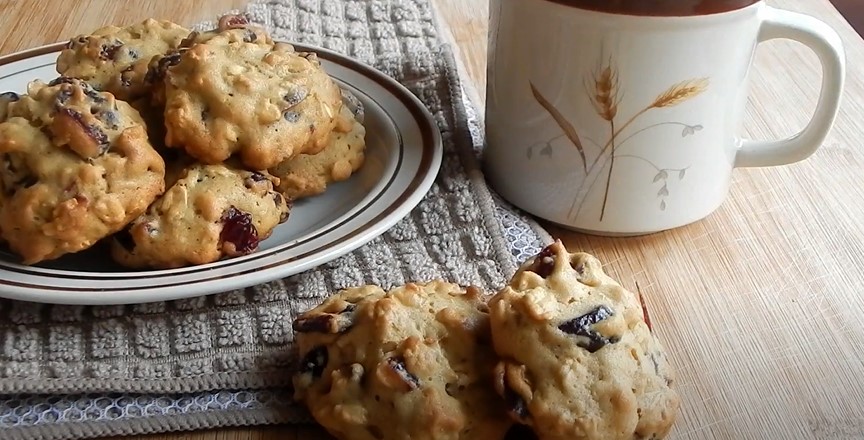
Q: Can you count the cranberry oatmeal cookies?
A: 7